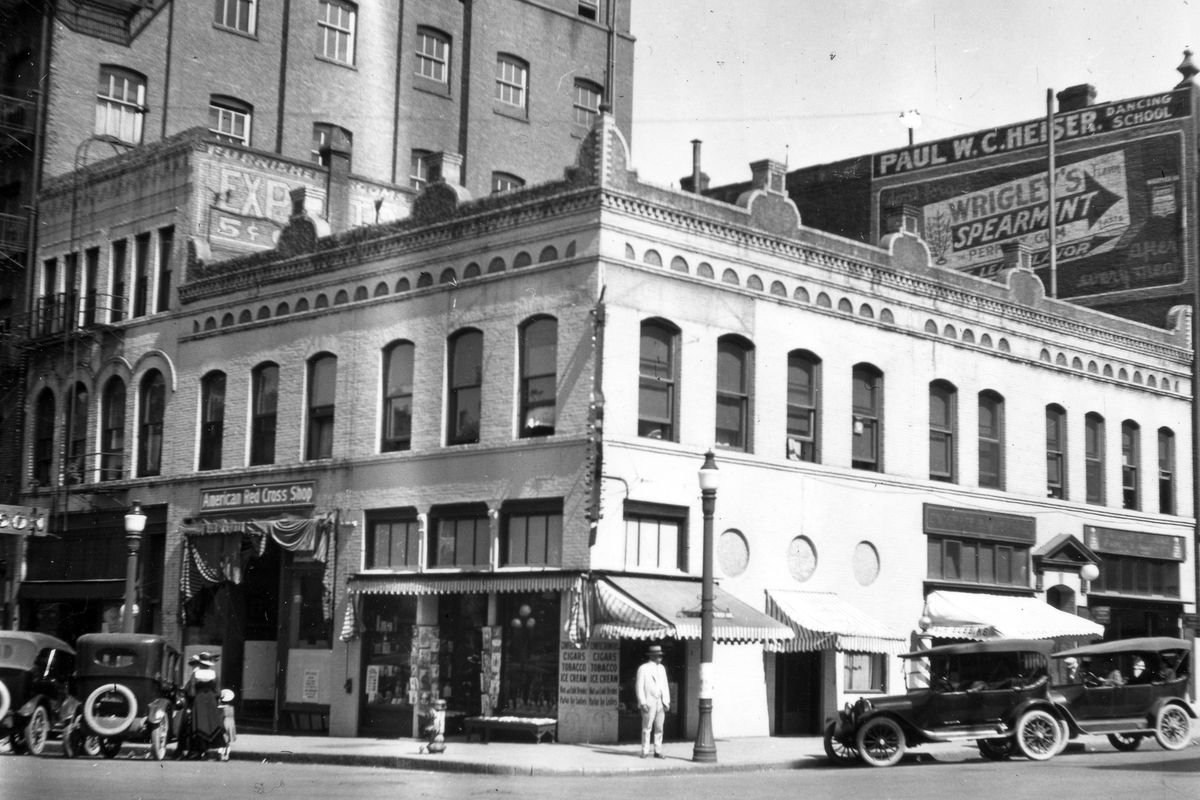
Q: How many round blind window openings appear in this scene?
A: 3